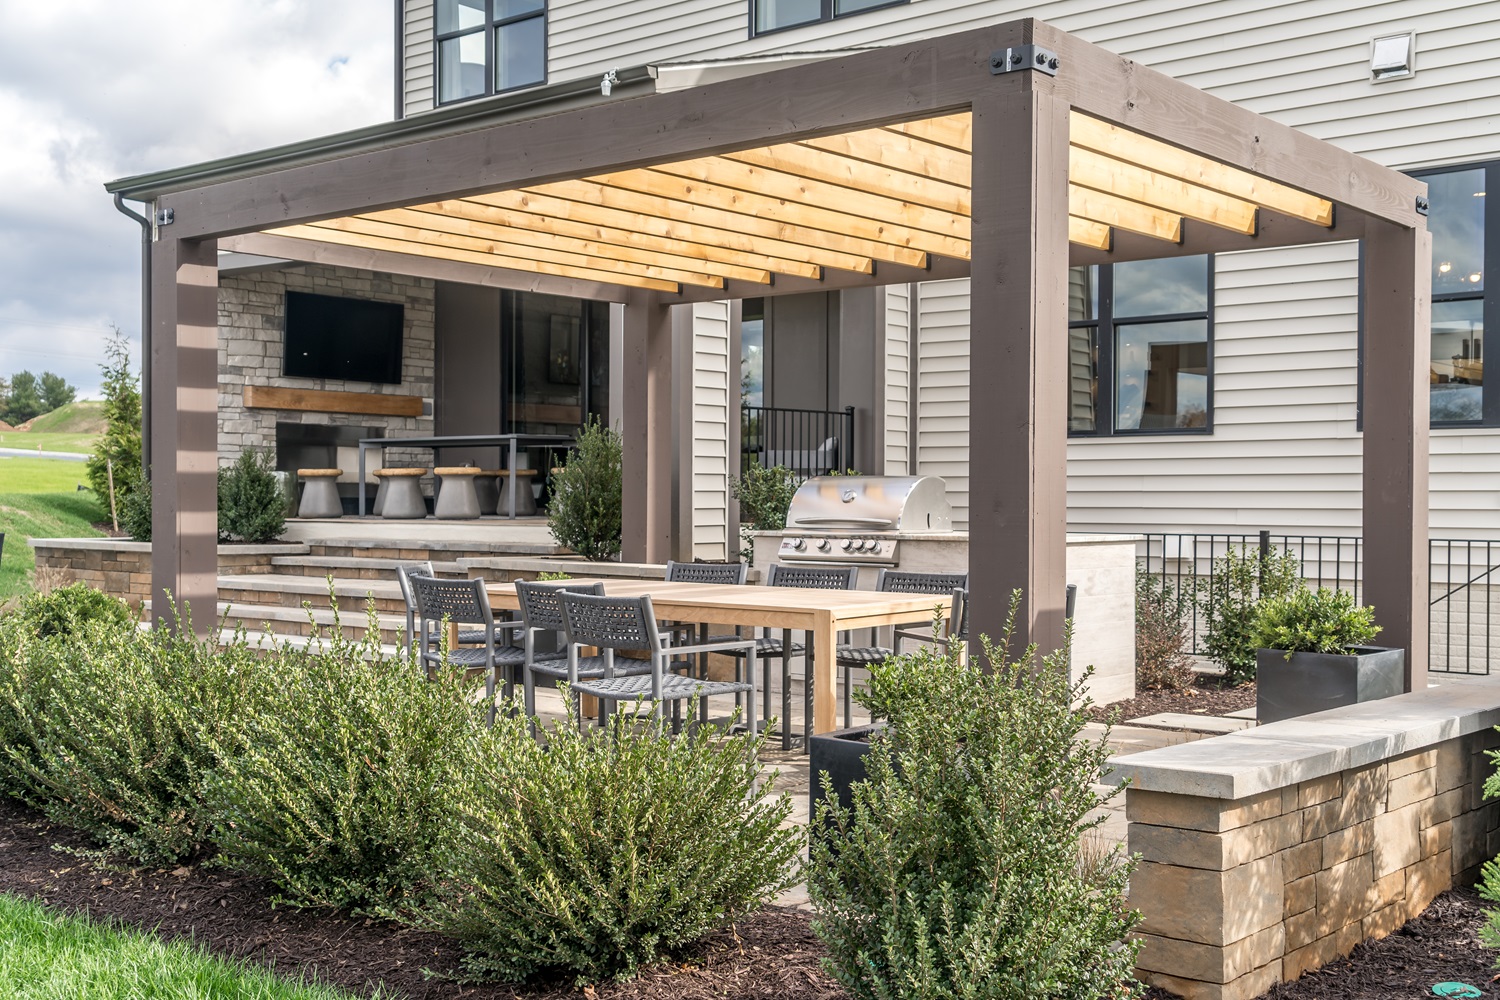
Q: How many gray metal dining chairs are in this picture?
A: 8